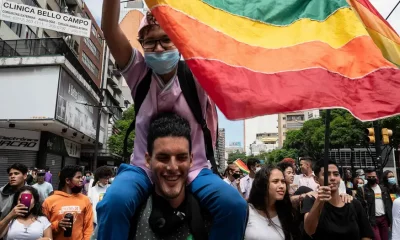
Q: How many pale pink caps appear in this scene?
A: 1